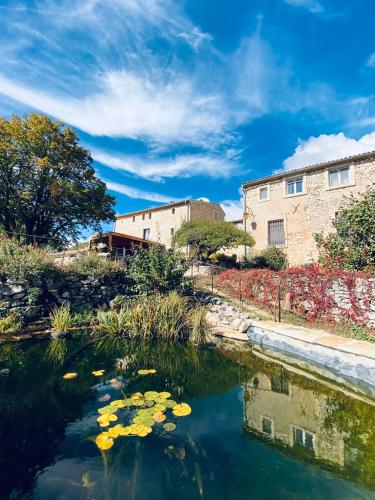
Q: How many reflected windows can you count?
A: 3